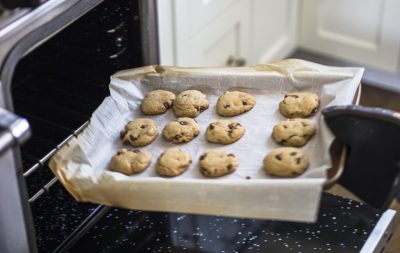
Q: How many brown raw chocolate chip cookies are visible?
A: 12